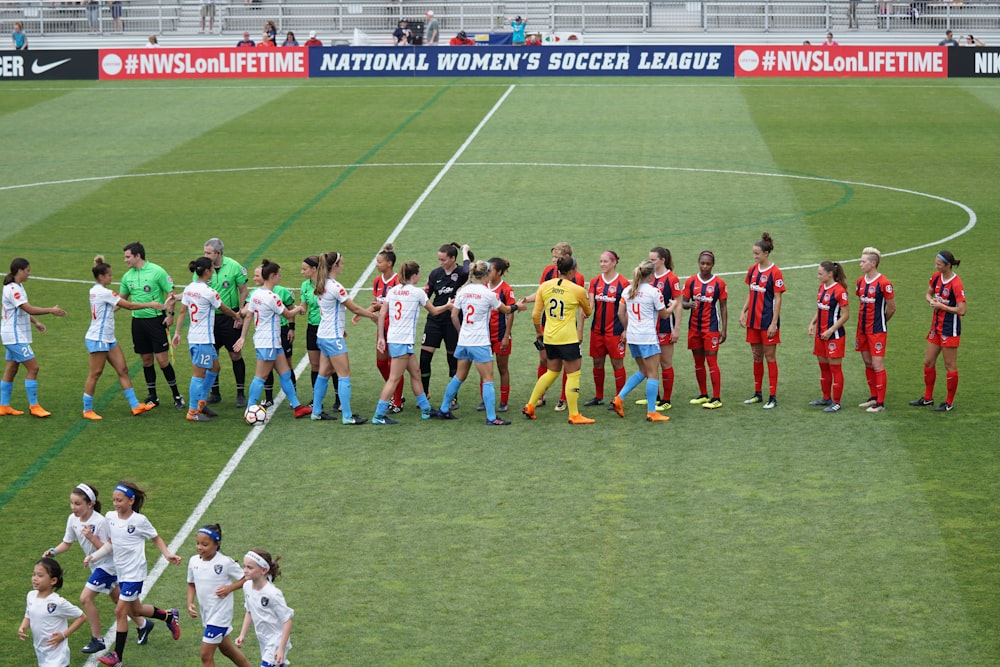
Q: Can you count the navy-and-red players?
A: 10